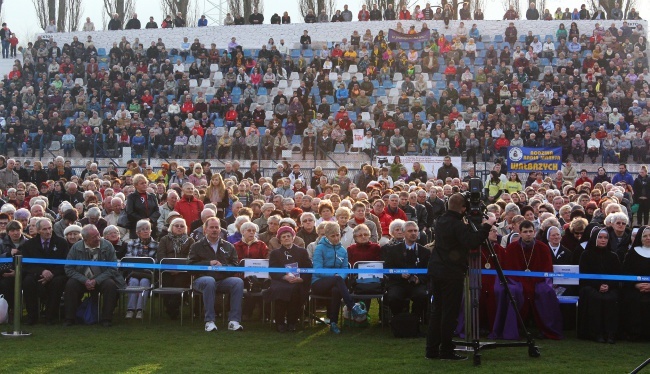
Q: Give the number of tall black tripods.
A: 1